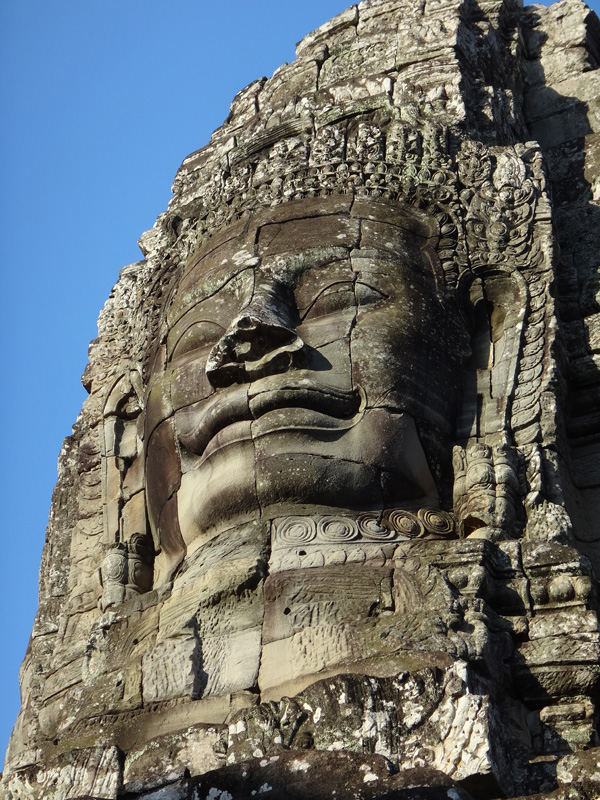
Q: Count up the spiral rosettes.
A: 5